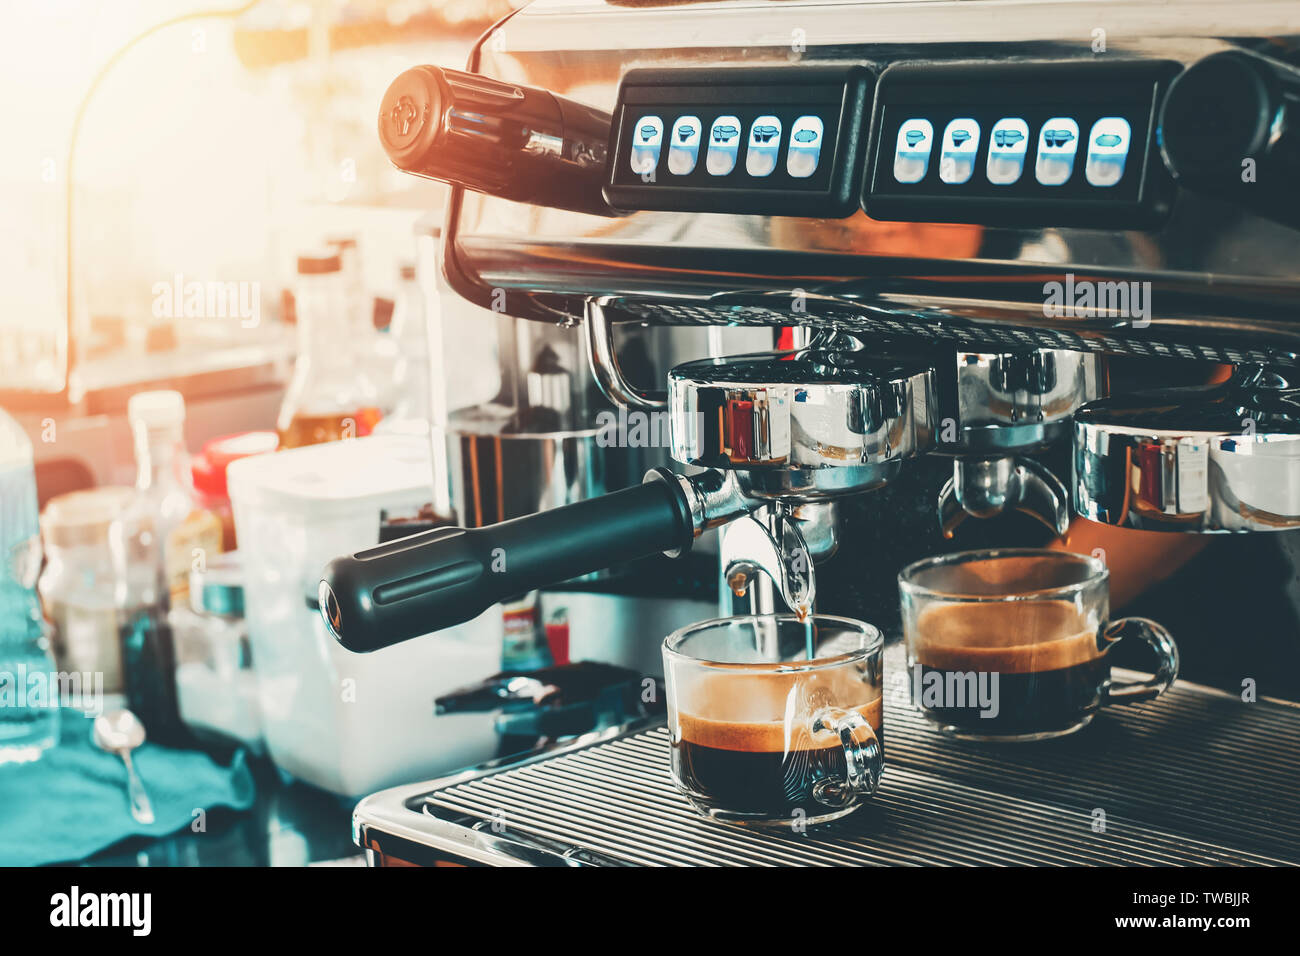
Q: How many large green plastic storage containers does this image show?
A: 0